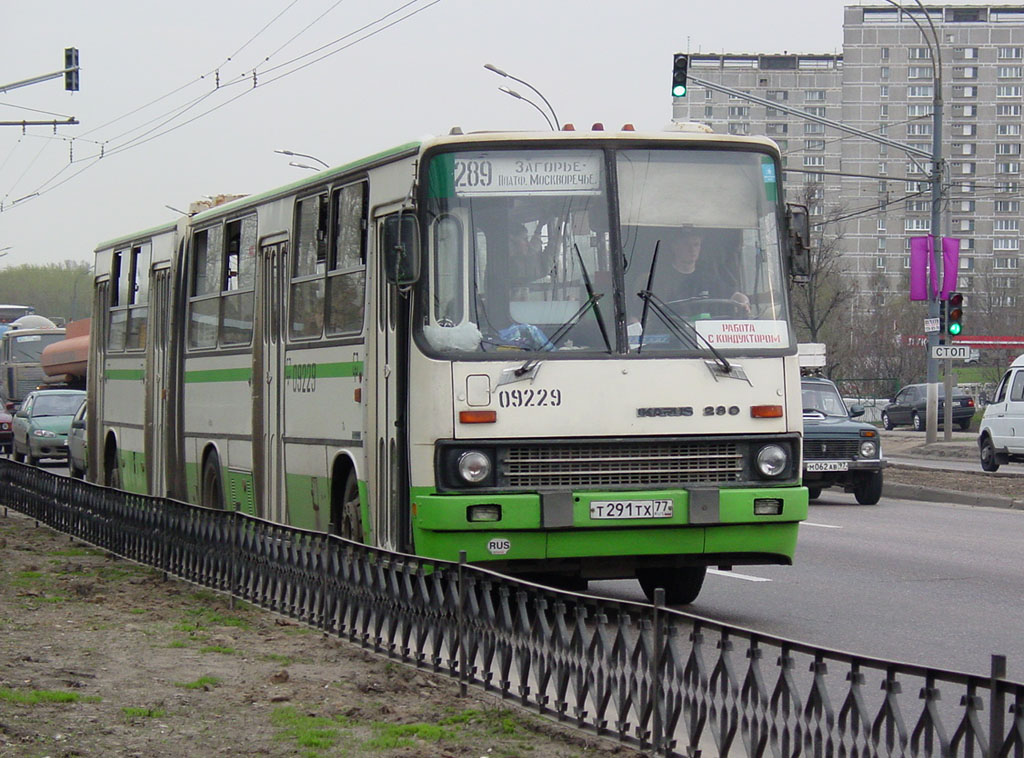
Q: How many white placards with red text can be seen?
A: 1